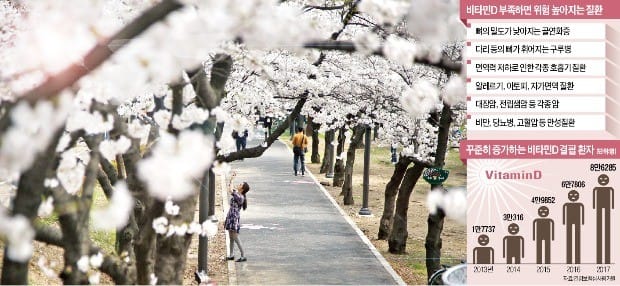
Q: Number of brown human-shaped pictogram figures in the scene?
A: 5